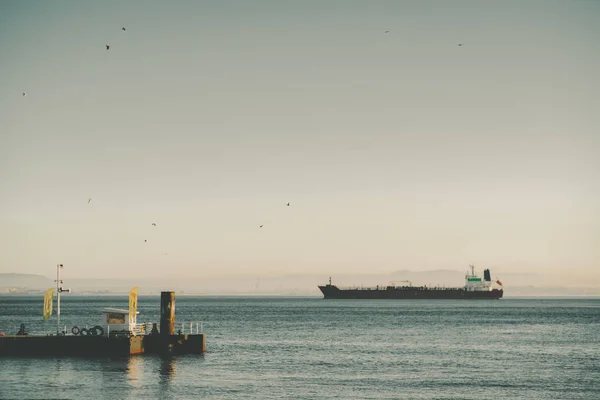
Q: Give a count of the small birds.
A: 10